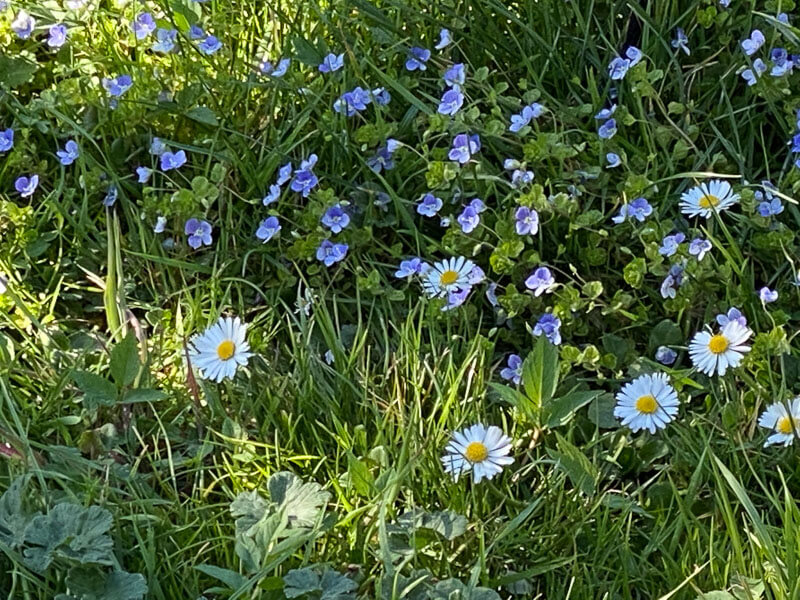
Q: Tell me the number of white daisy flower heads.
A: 7